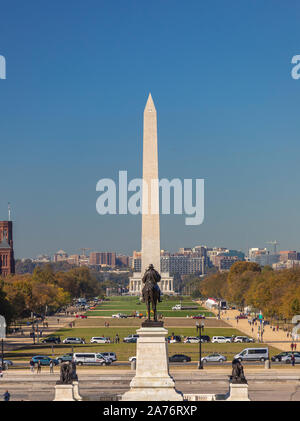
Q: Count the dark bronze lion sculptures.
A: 2